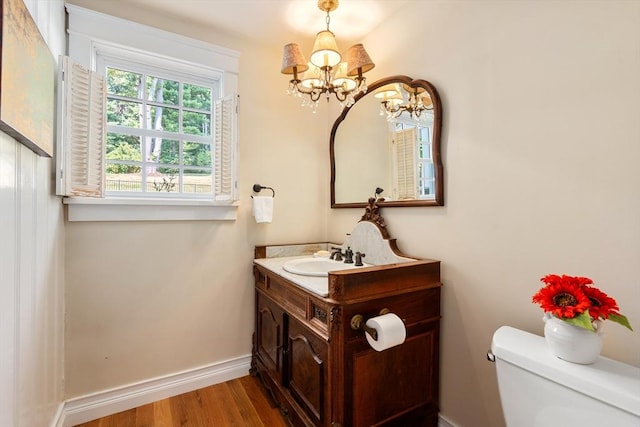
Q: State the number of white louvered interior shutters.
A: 2